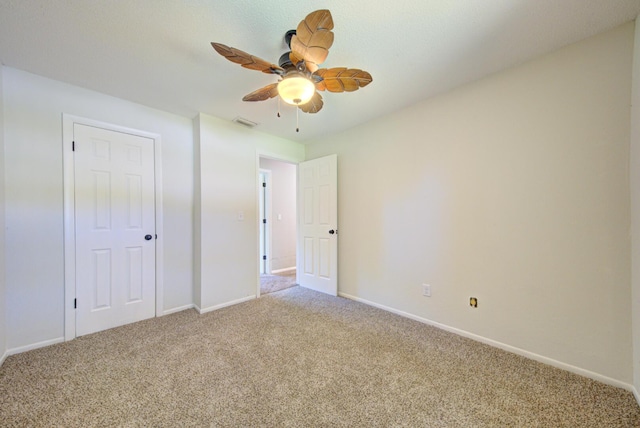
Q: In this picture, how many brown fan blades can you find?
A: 5